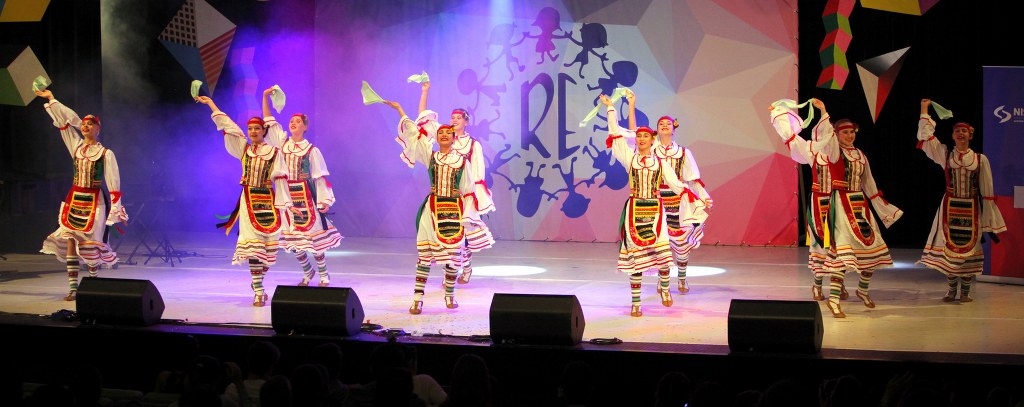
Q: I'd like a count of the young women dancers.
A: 10